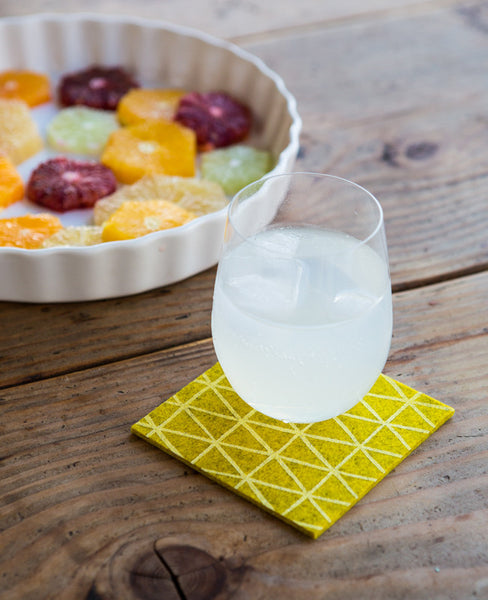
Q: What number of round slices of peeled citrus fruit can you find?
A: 14